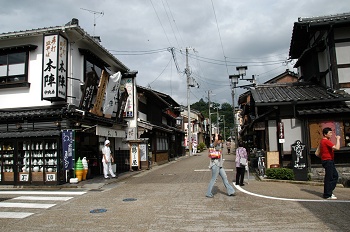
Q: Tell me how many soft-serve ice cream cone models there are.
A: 2